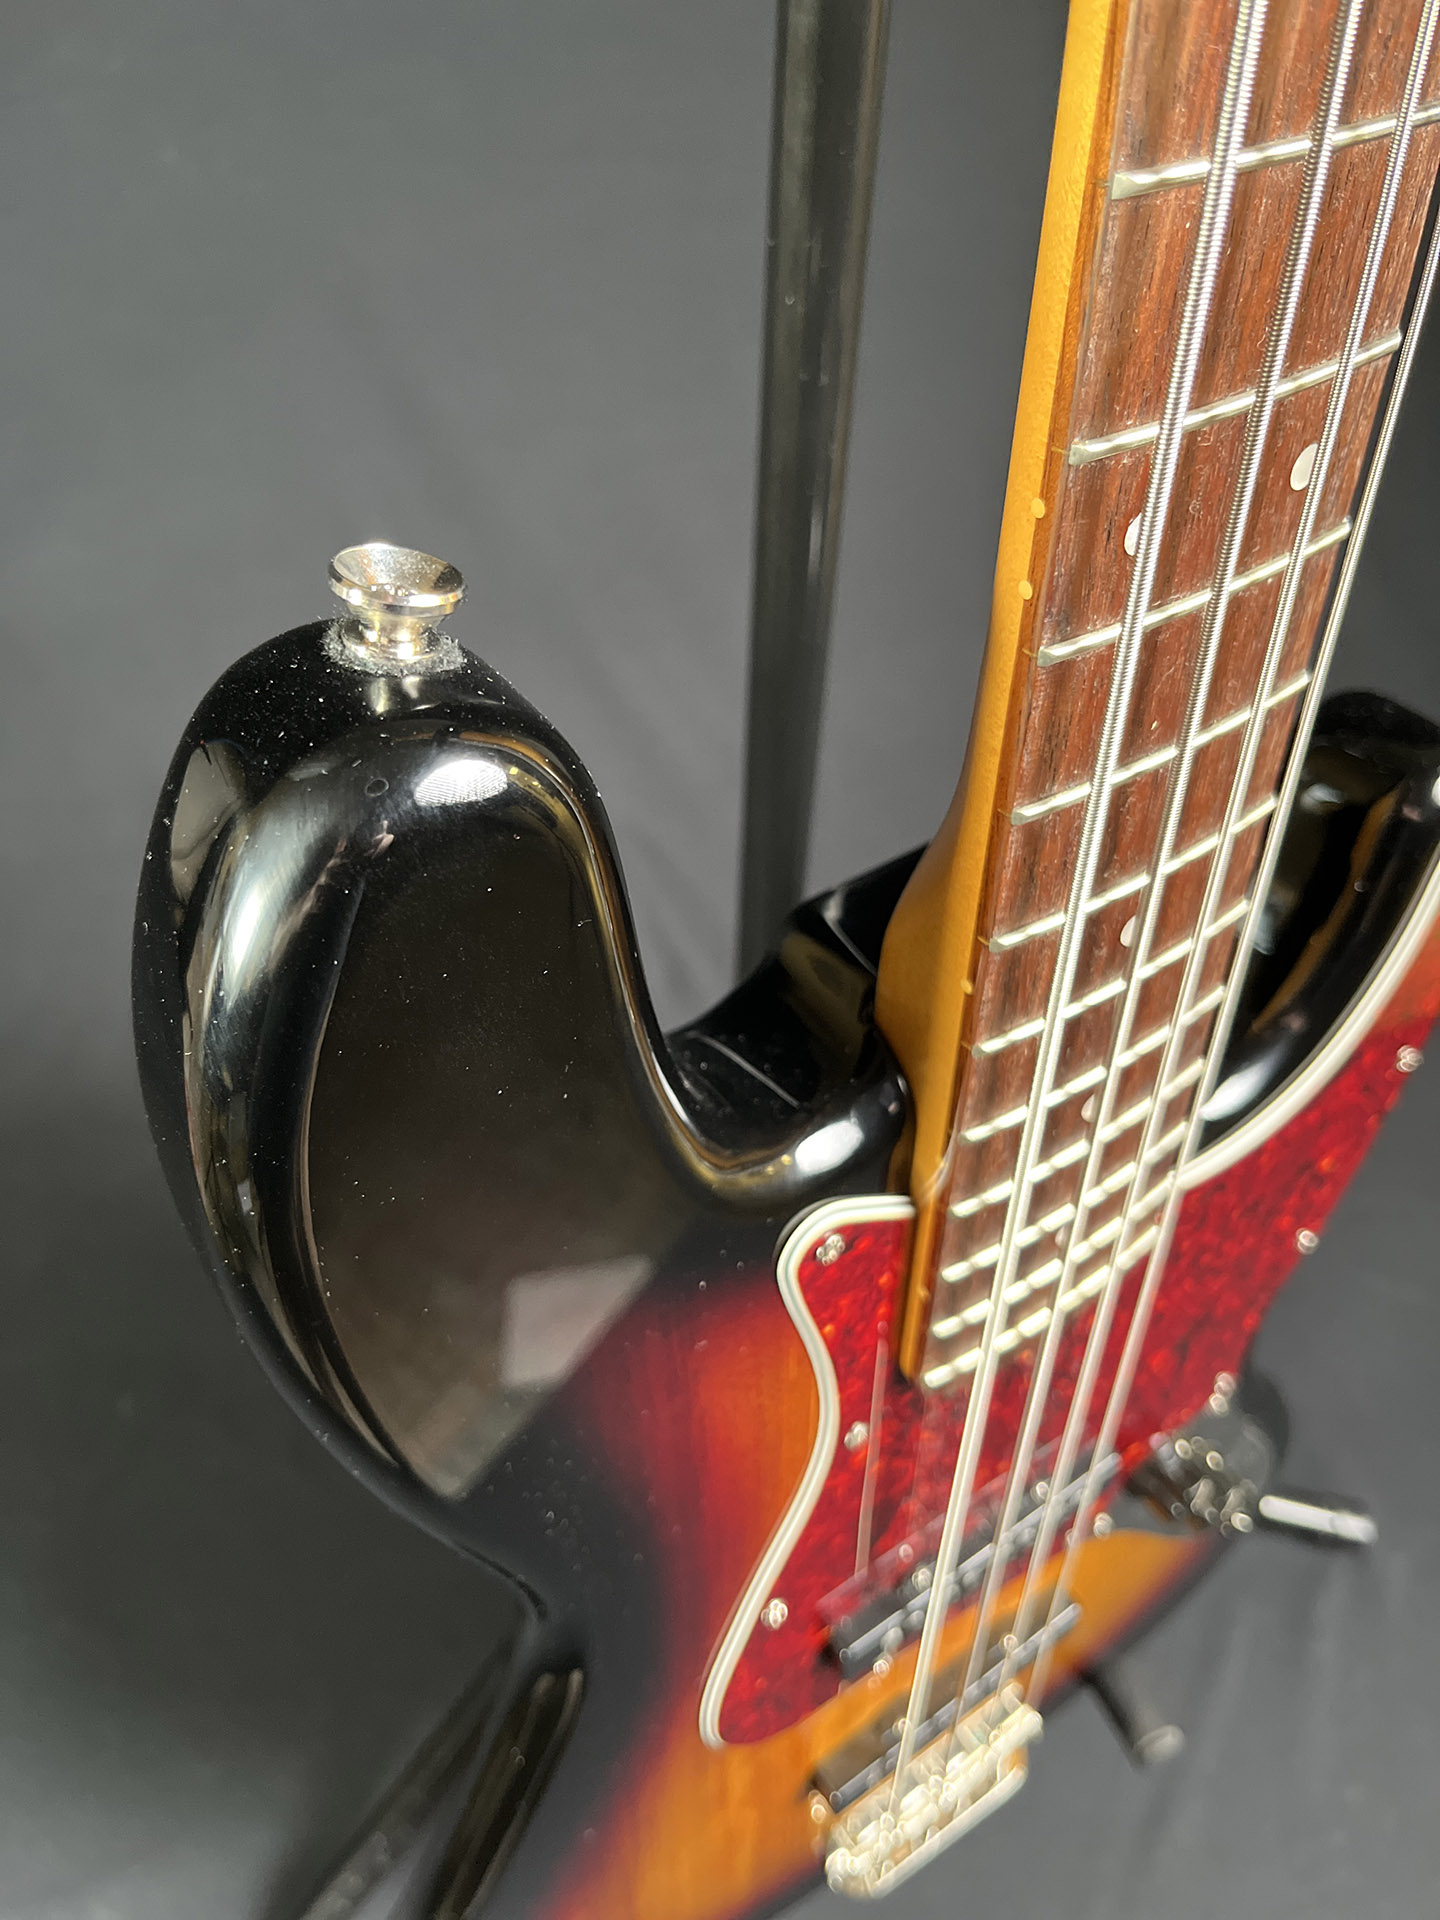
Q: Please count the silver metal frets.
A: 11